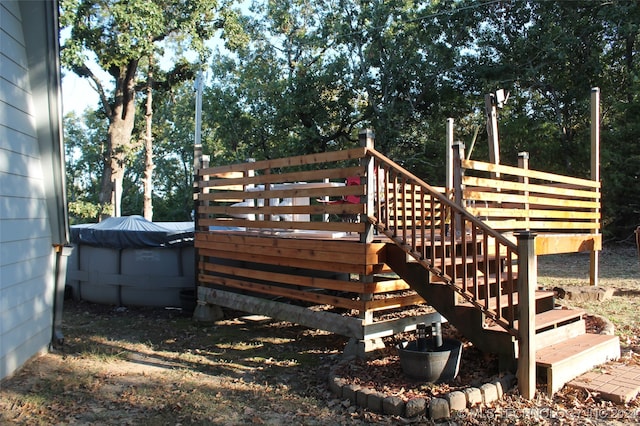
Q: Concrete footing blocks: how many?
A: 2